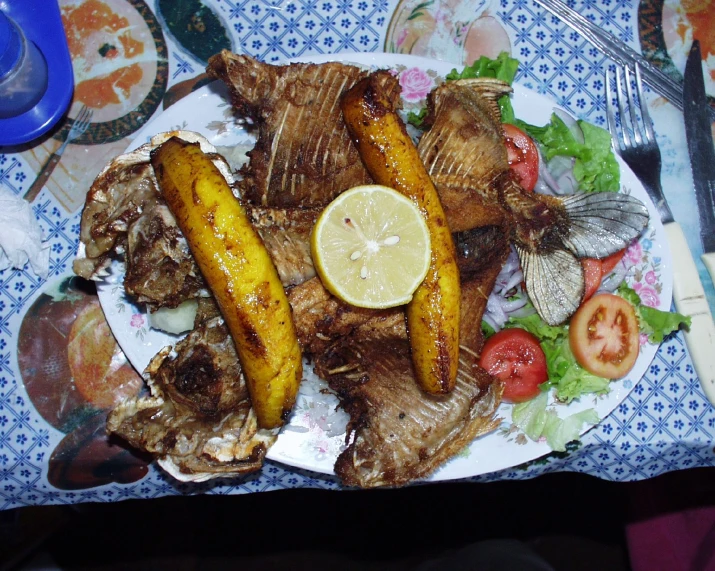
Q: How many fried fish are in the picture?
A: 1